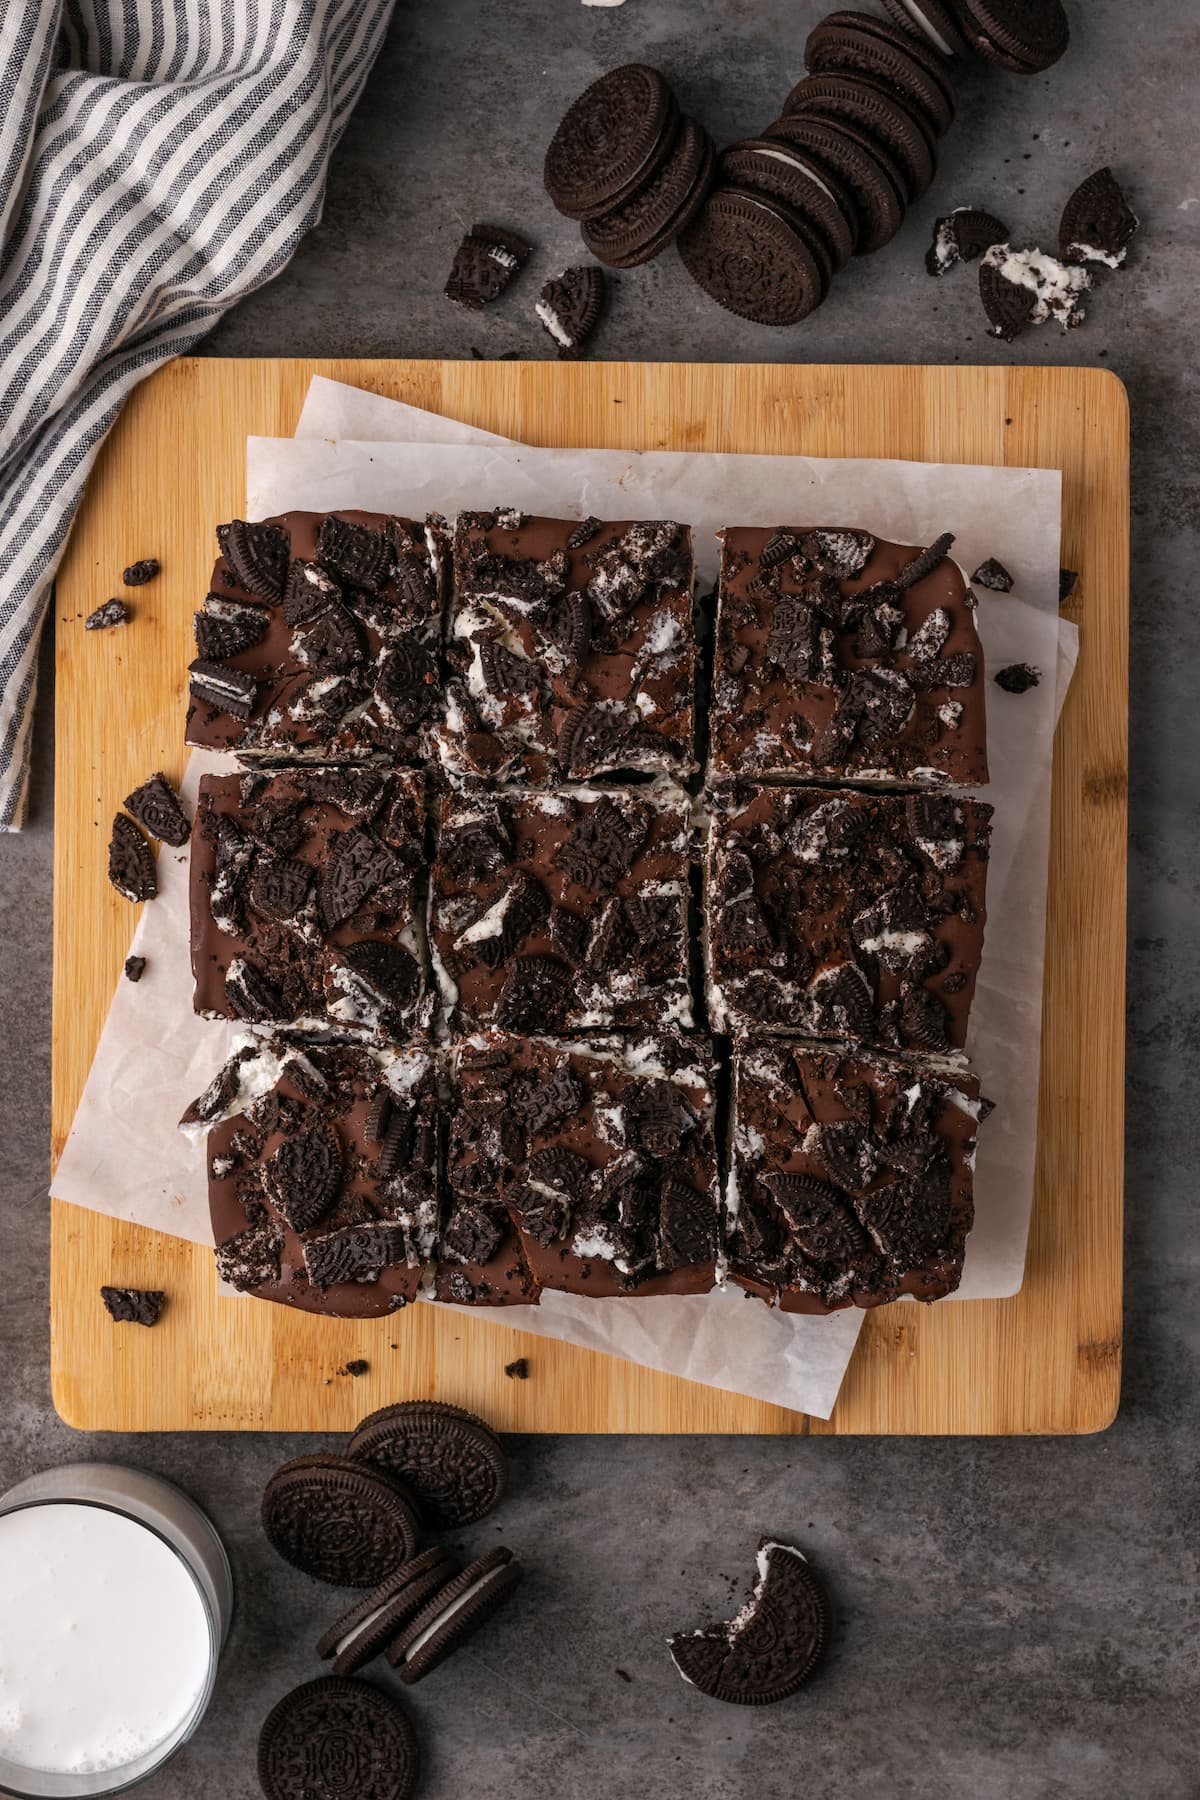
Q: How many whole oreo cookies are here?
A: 14